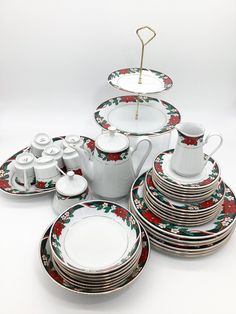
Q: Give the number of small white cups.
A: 6